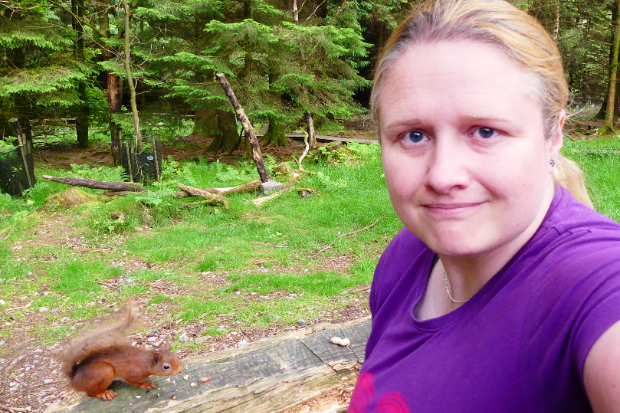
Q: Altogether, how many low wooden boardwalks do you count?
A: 1